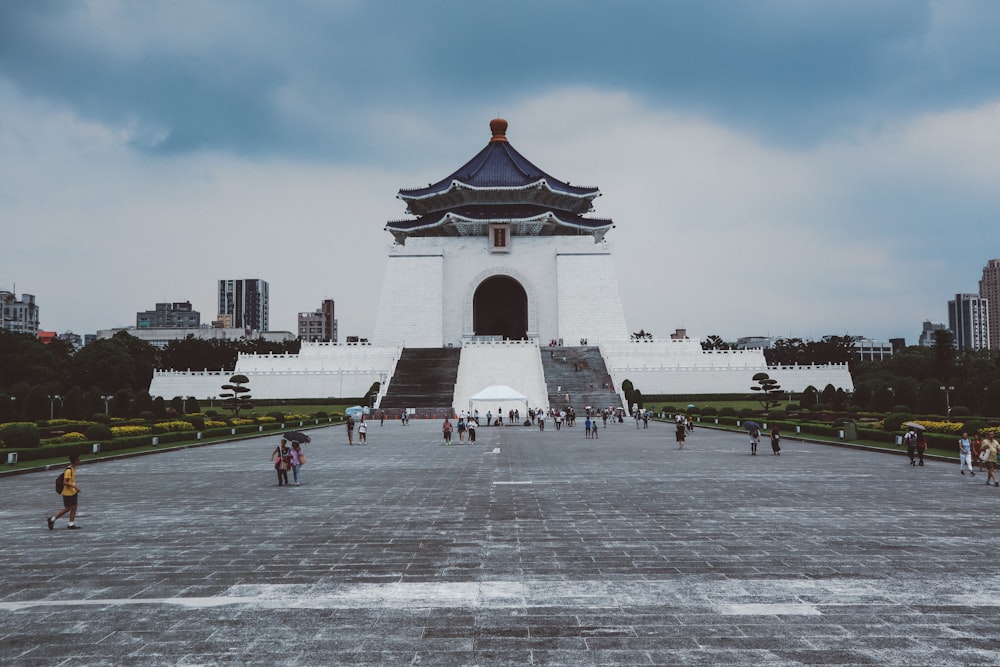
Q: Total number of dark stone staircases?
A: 2